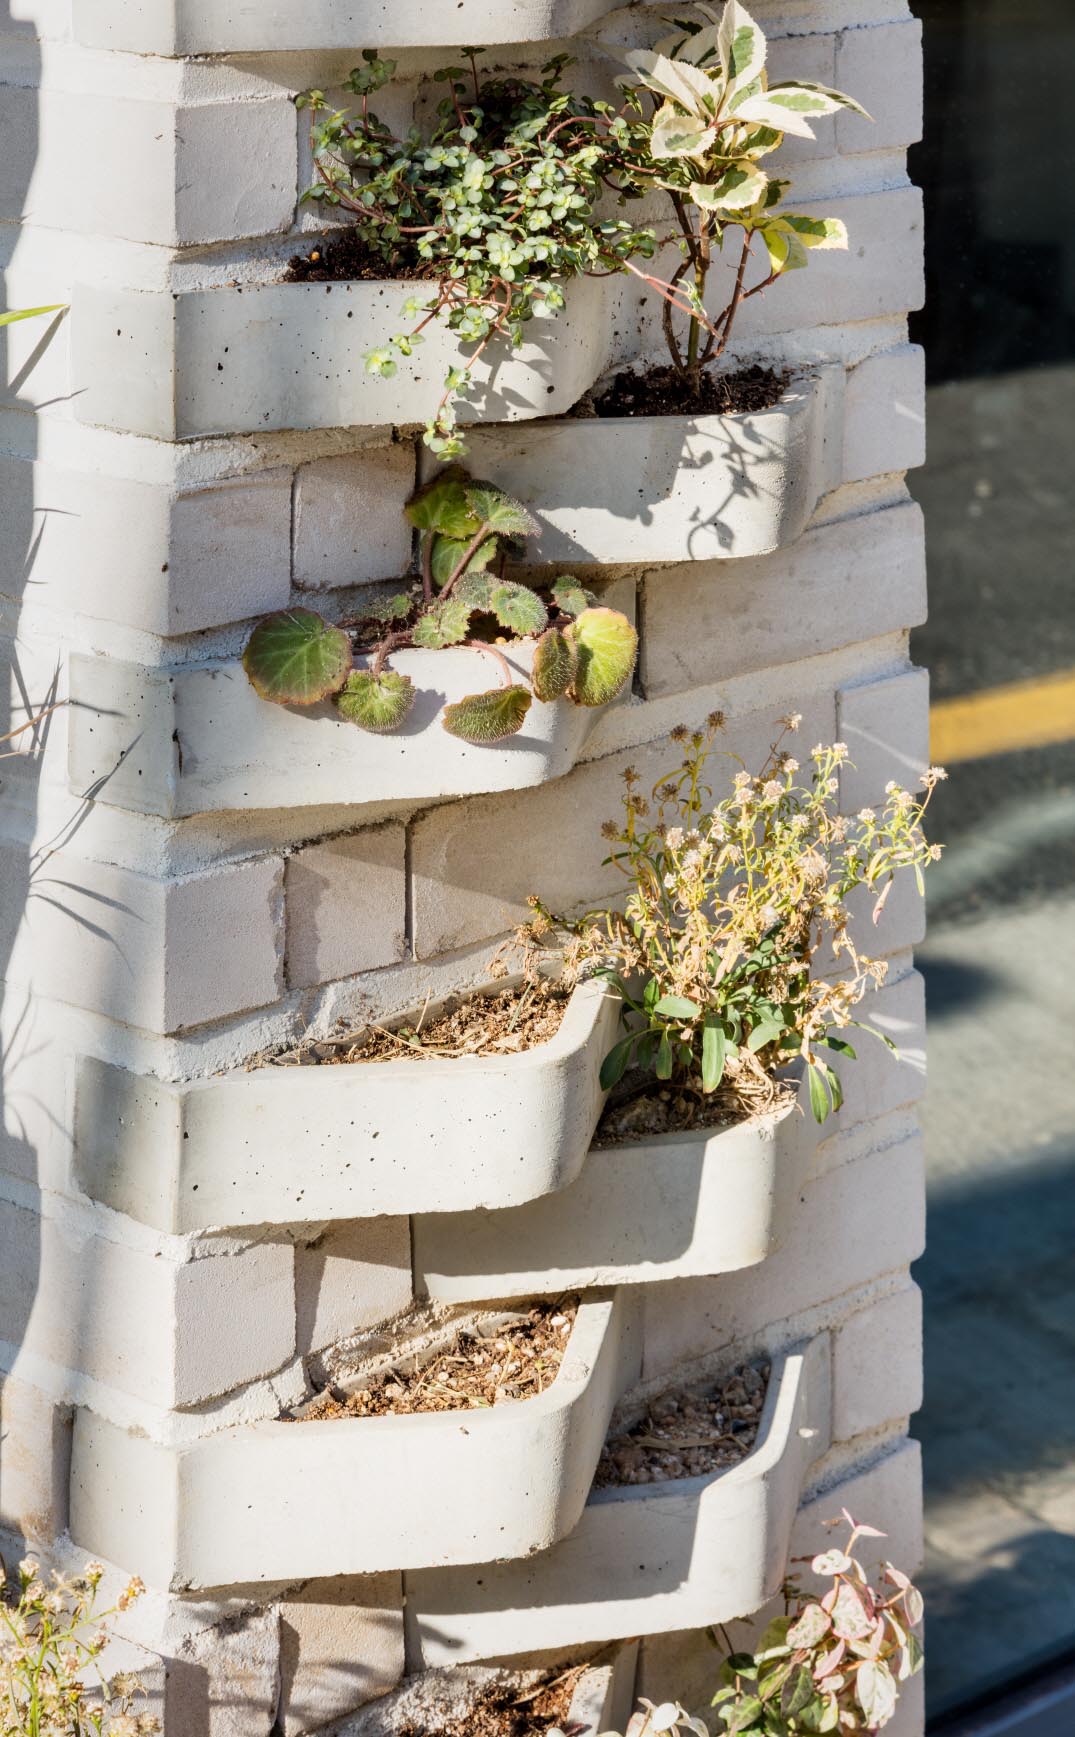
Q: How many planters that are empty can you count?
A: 3